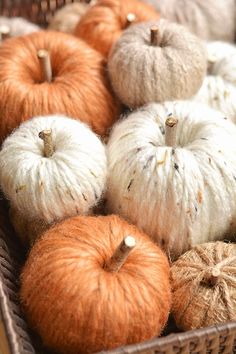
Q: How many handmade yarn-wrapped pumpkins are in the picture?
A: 11